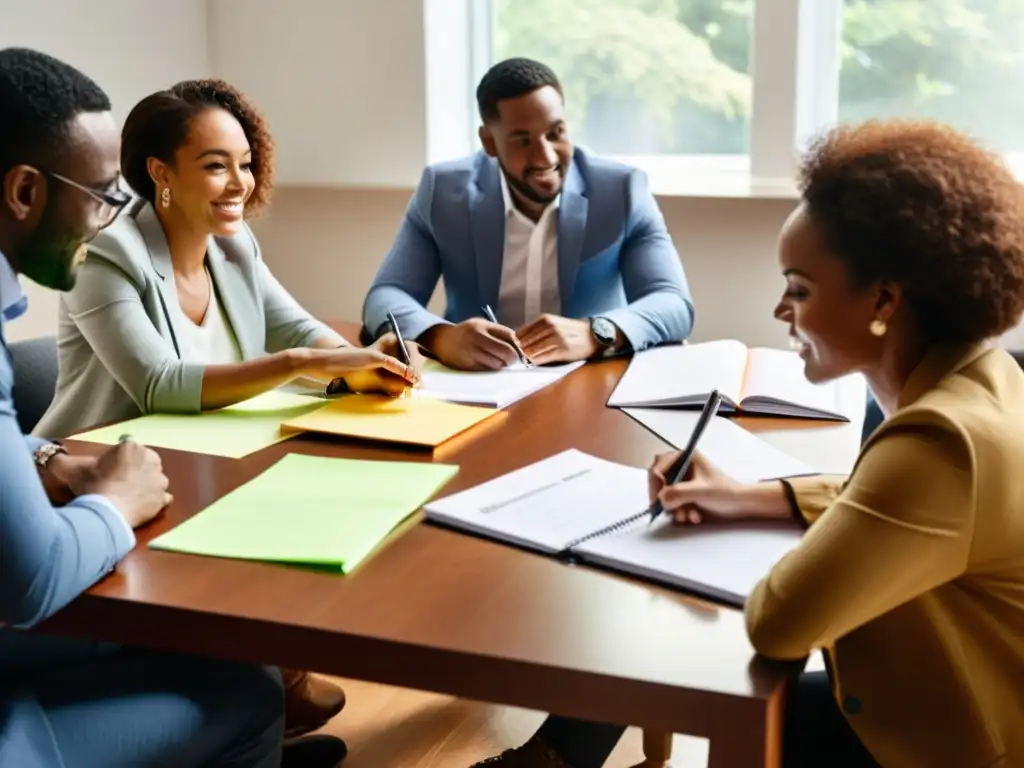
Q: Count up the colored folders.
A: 3